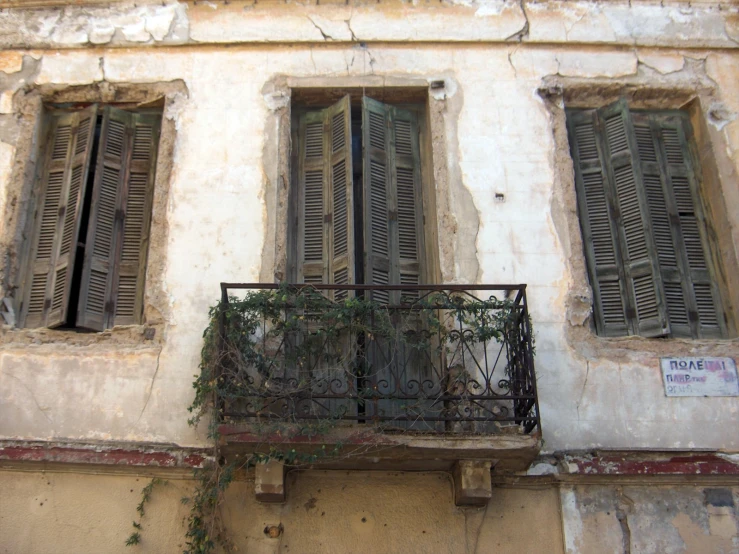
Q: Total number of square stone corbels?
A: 2